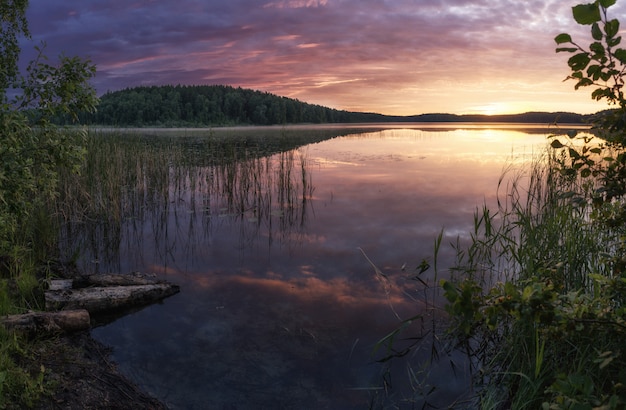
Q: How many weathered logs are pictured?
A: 3